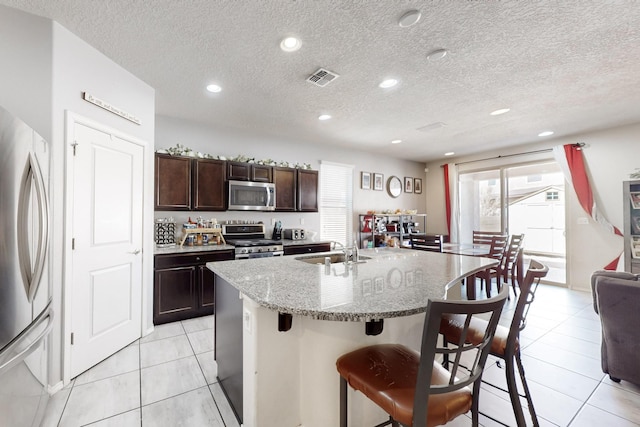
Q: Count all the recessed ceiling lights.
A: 8